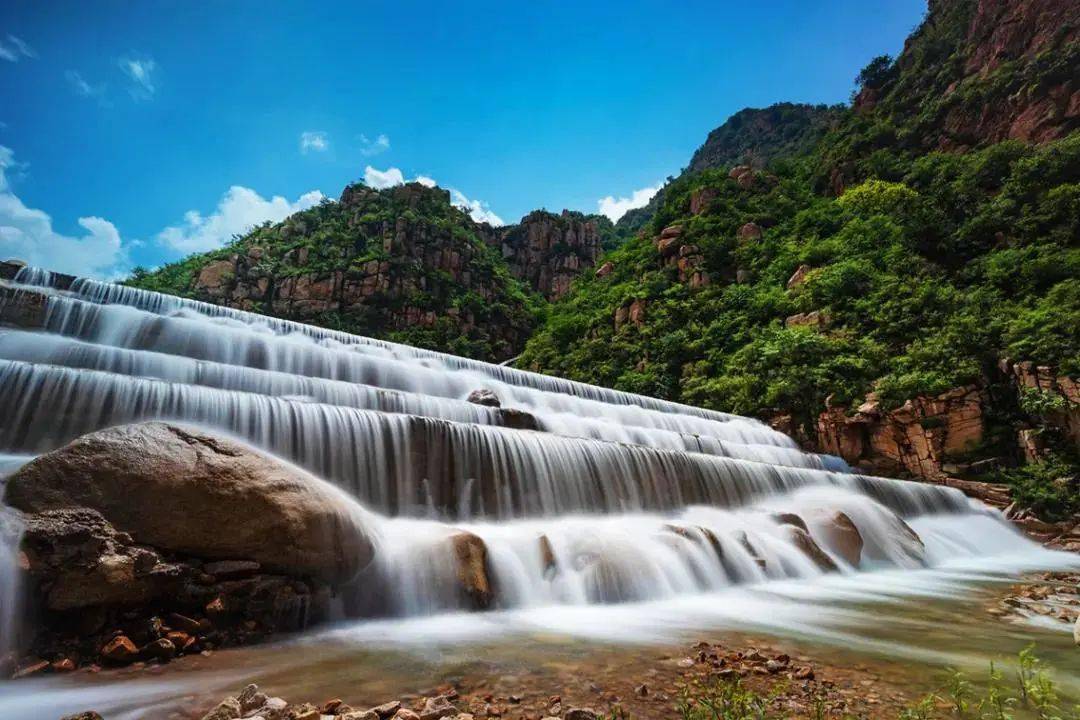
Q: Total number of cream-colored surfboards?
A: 0